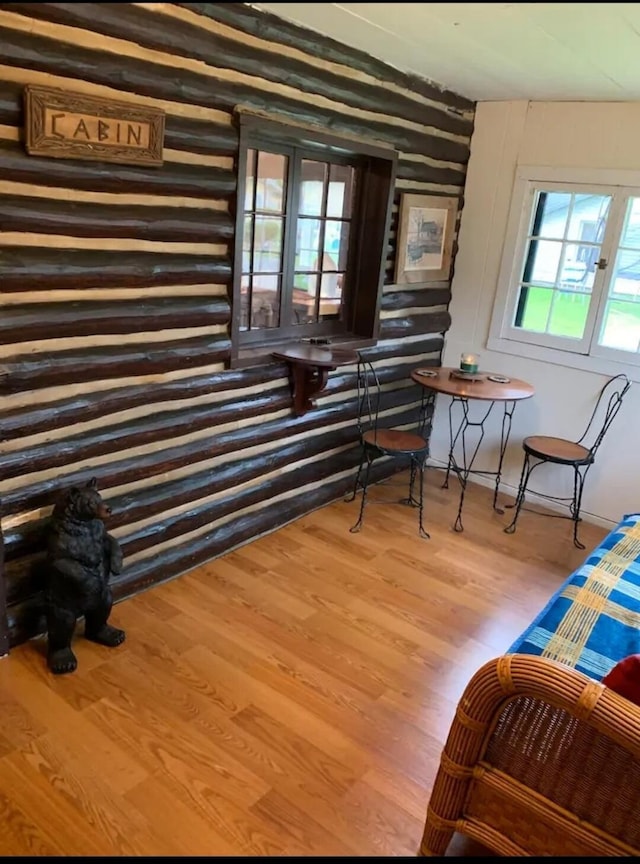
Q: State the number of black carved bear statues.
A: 1